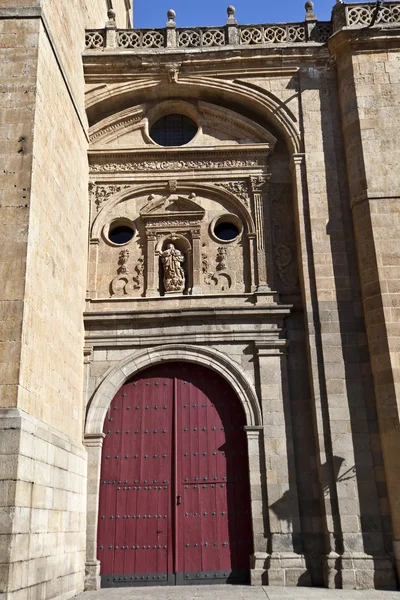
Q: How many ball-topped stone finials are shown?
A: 4